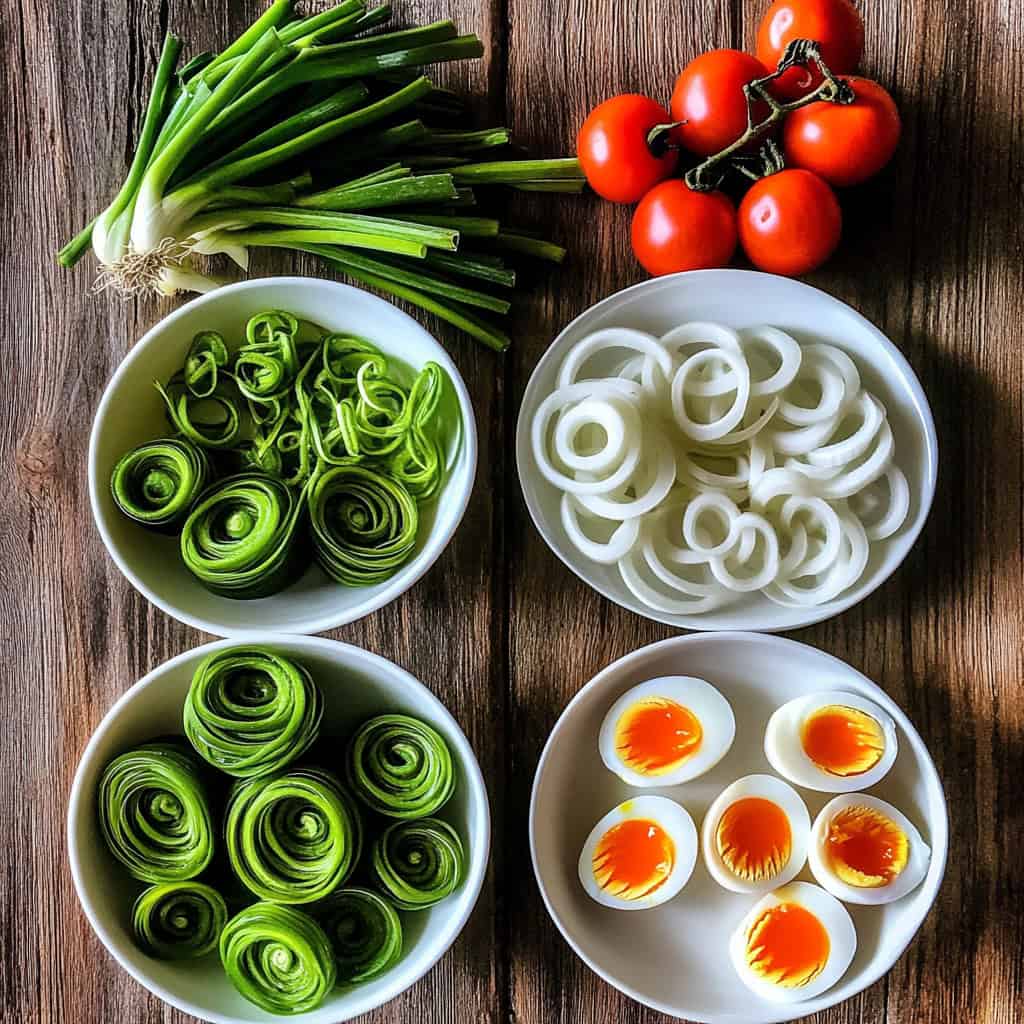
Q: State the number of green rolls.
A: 11